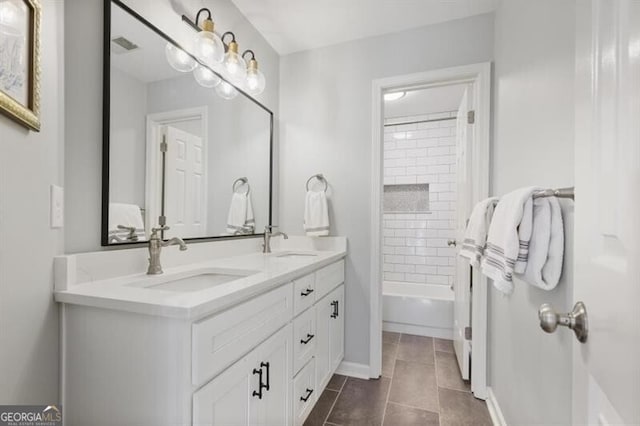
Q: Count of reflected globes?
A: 3